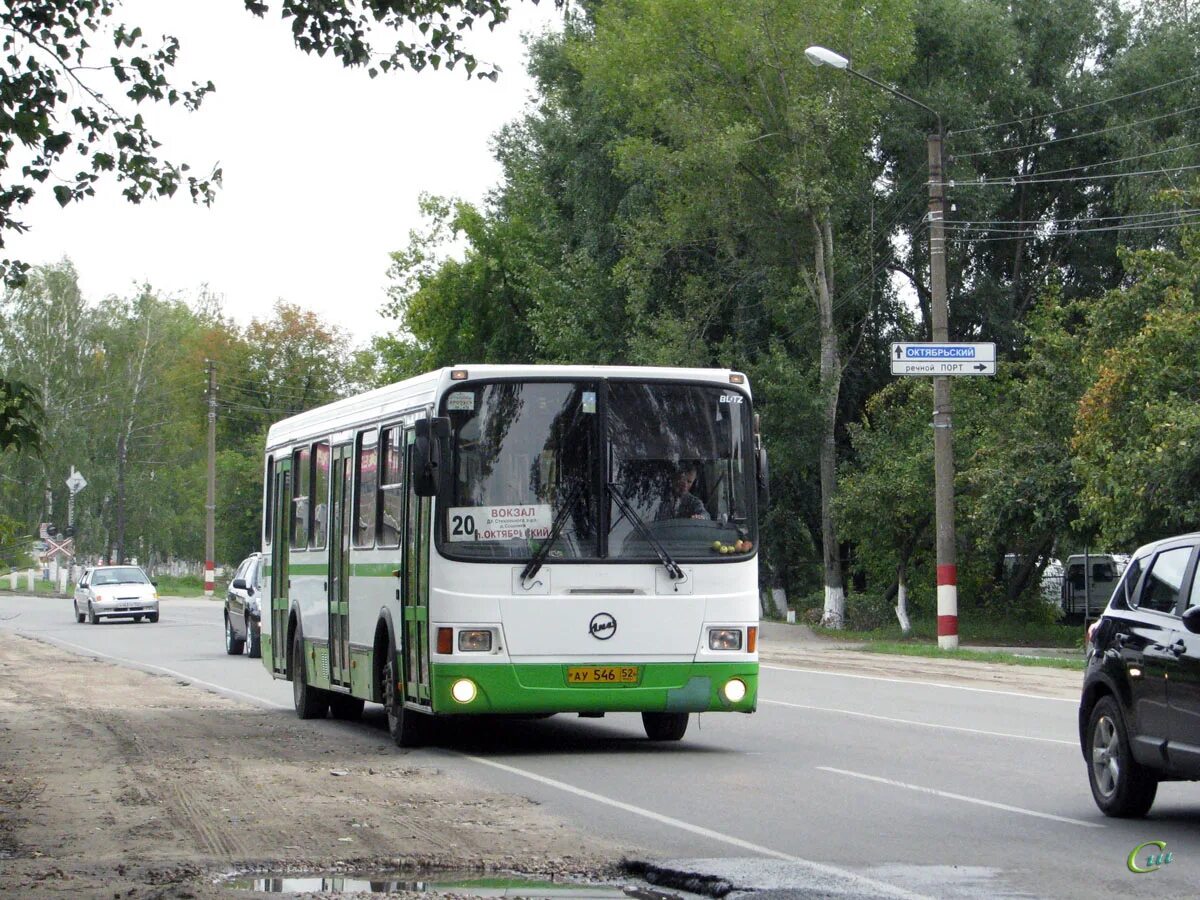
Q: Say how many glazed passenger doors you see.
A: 3